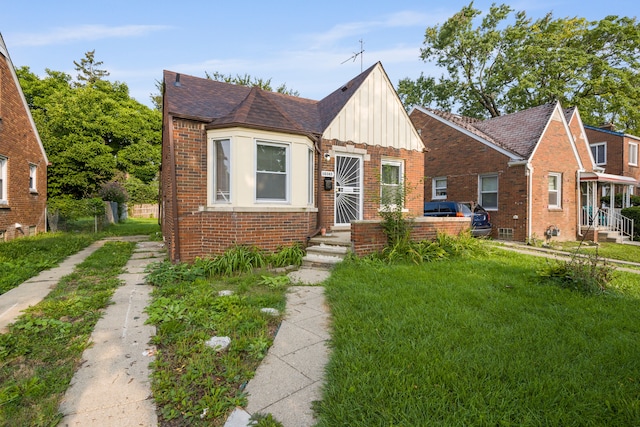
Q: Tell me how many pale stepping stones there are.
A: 3